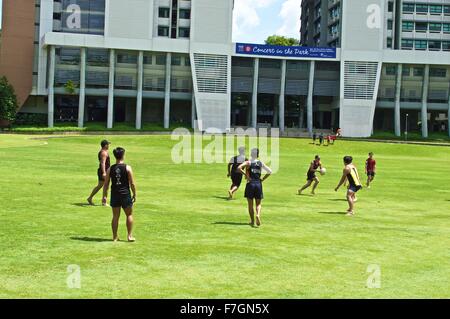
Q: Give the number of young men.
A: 7